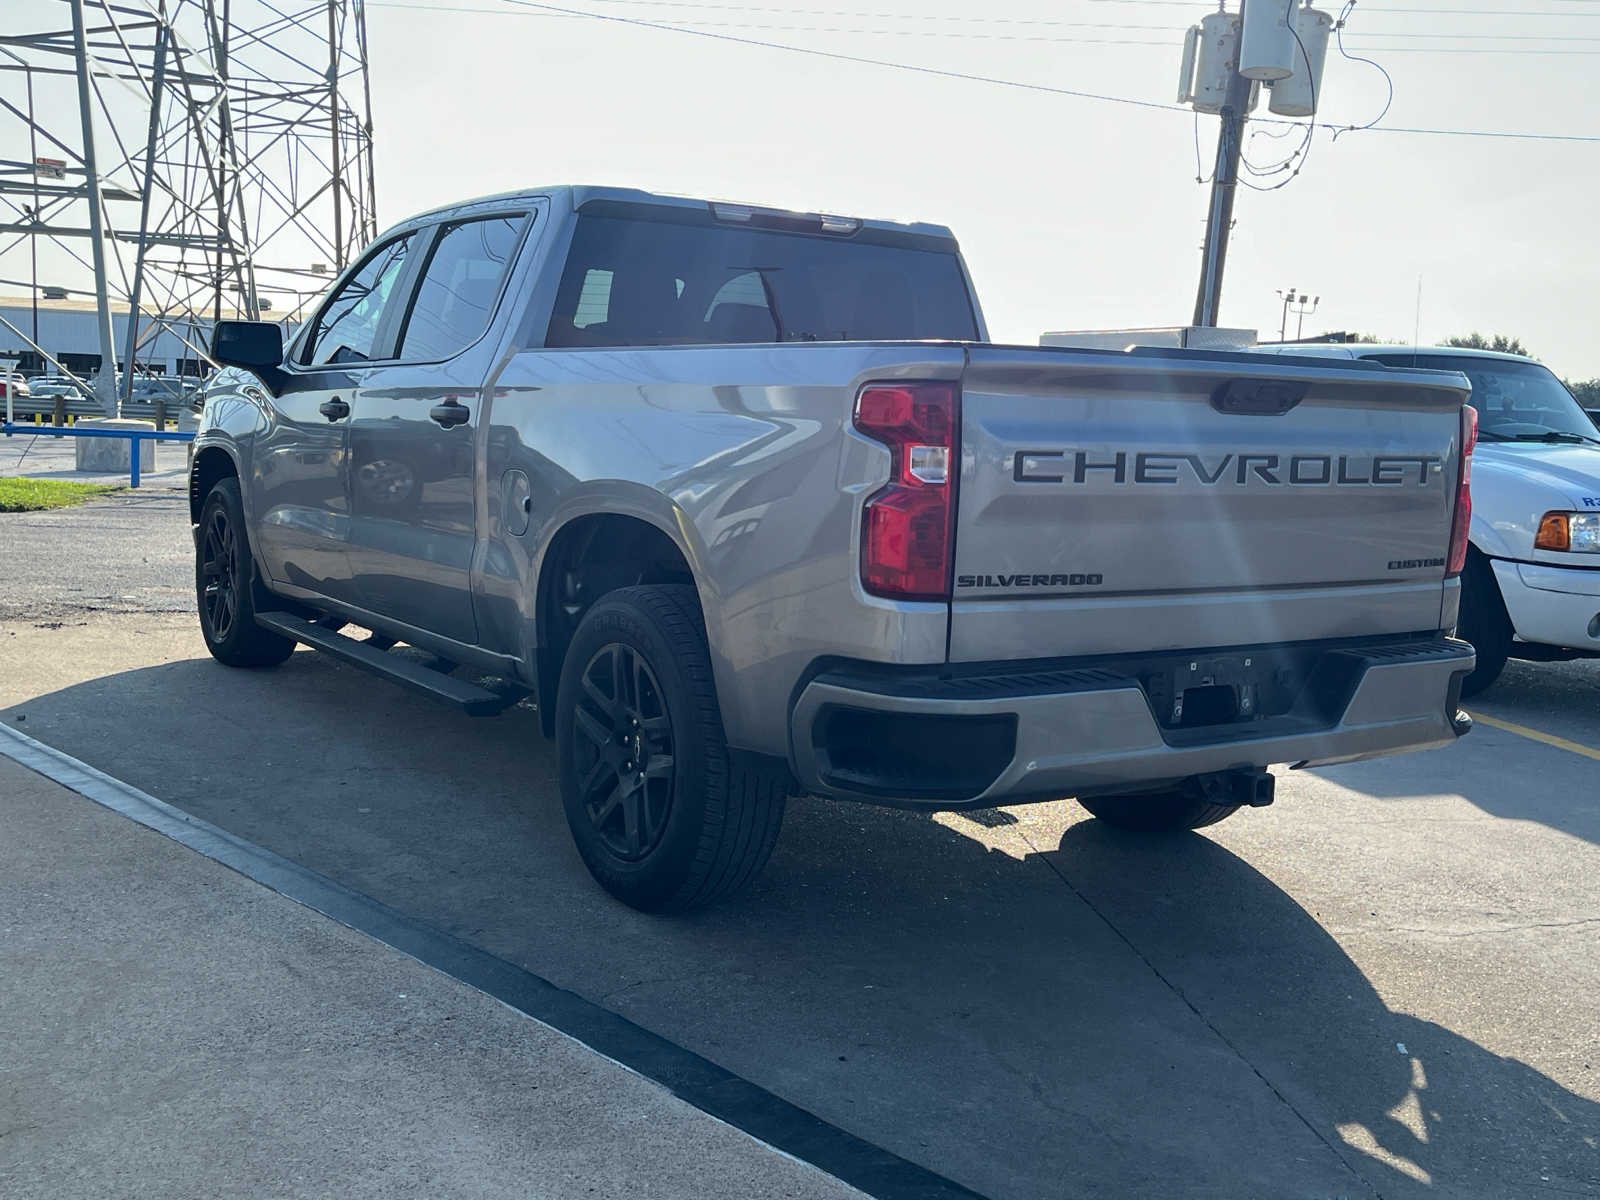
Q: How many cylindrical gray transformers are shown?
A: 3